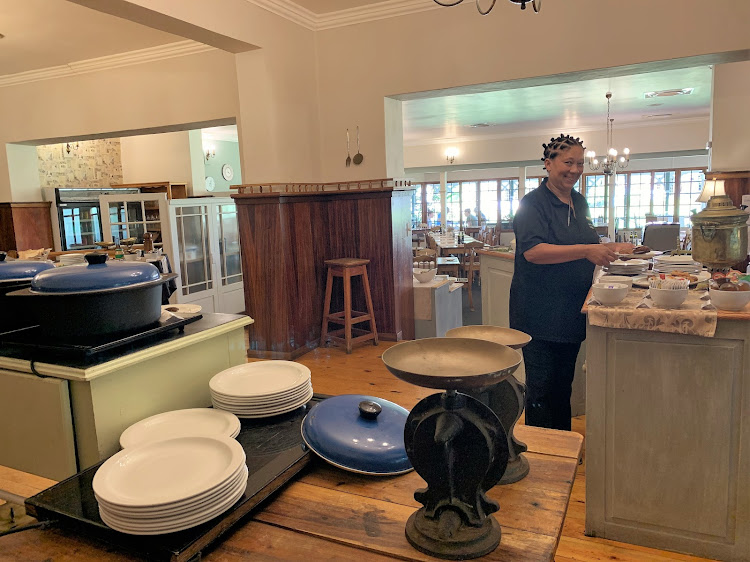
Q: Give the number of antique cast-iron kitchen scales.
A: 2